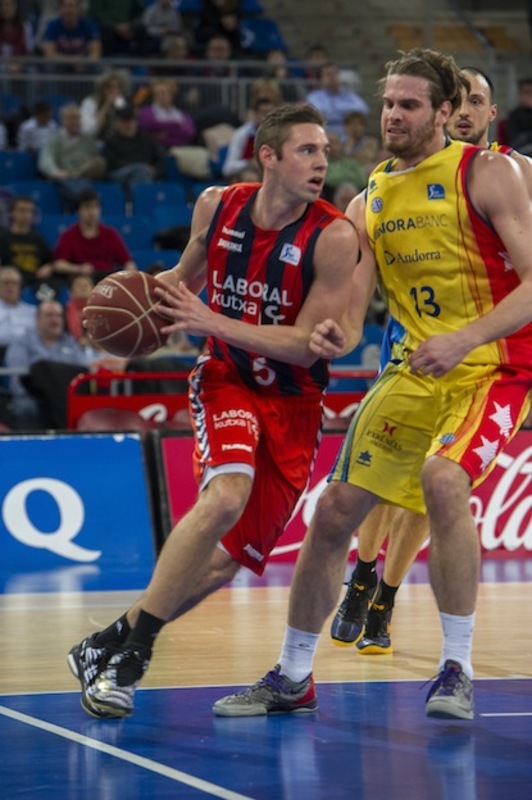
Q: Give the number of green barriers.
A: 0